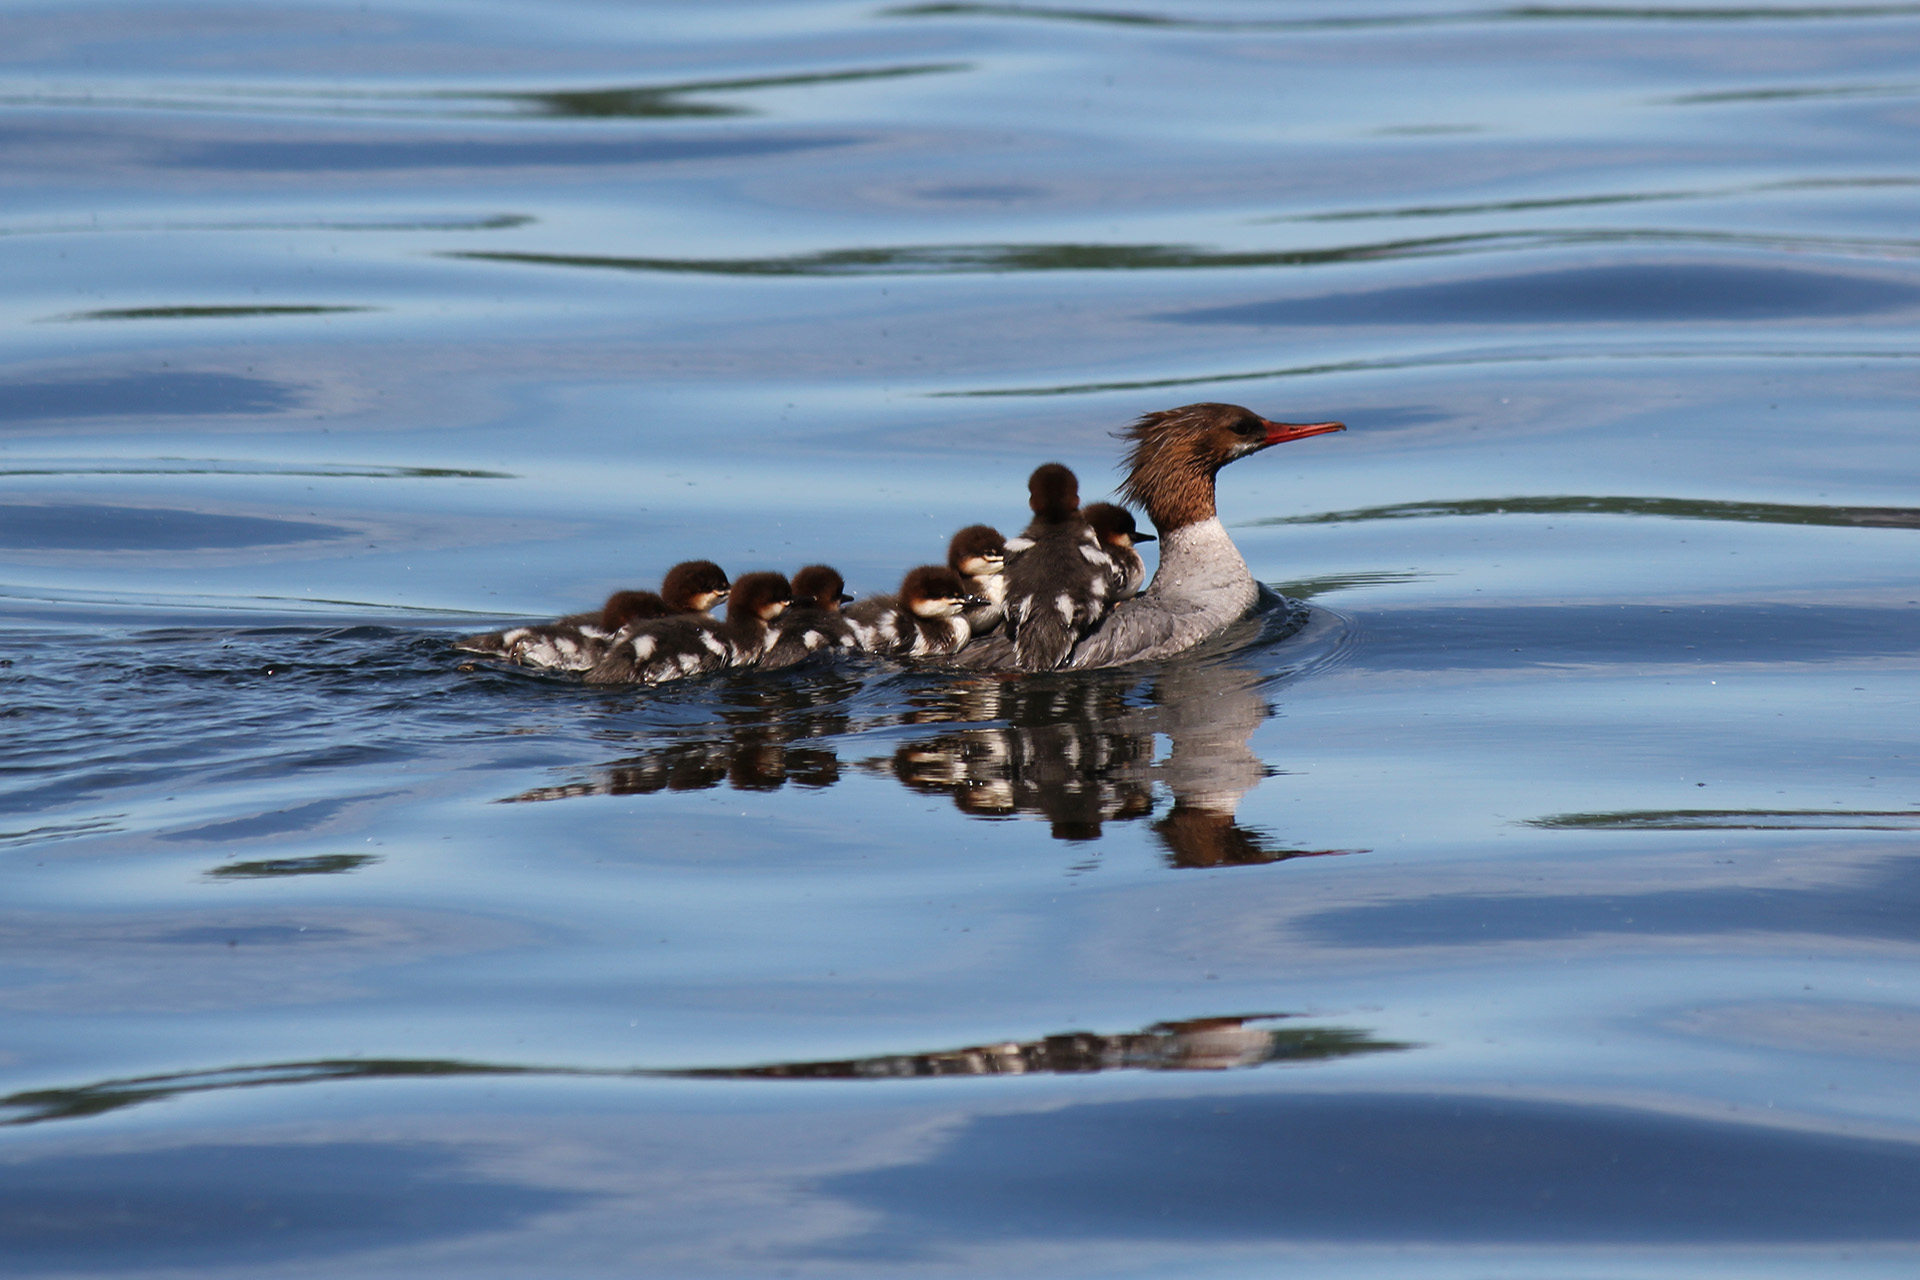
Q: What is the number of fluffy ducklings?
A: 8